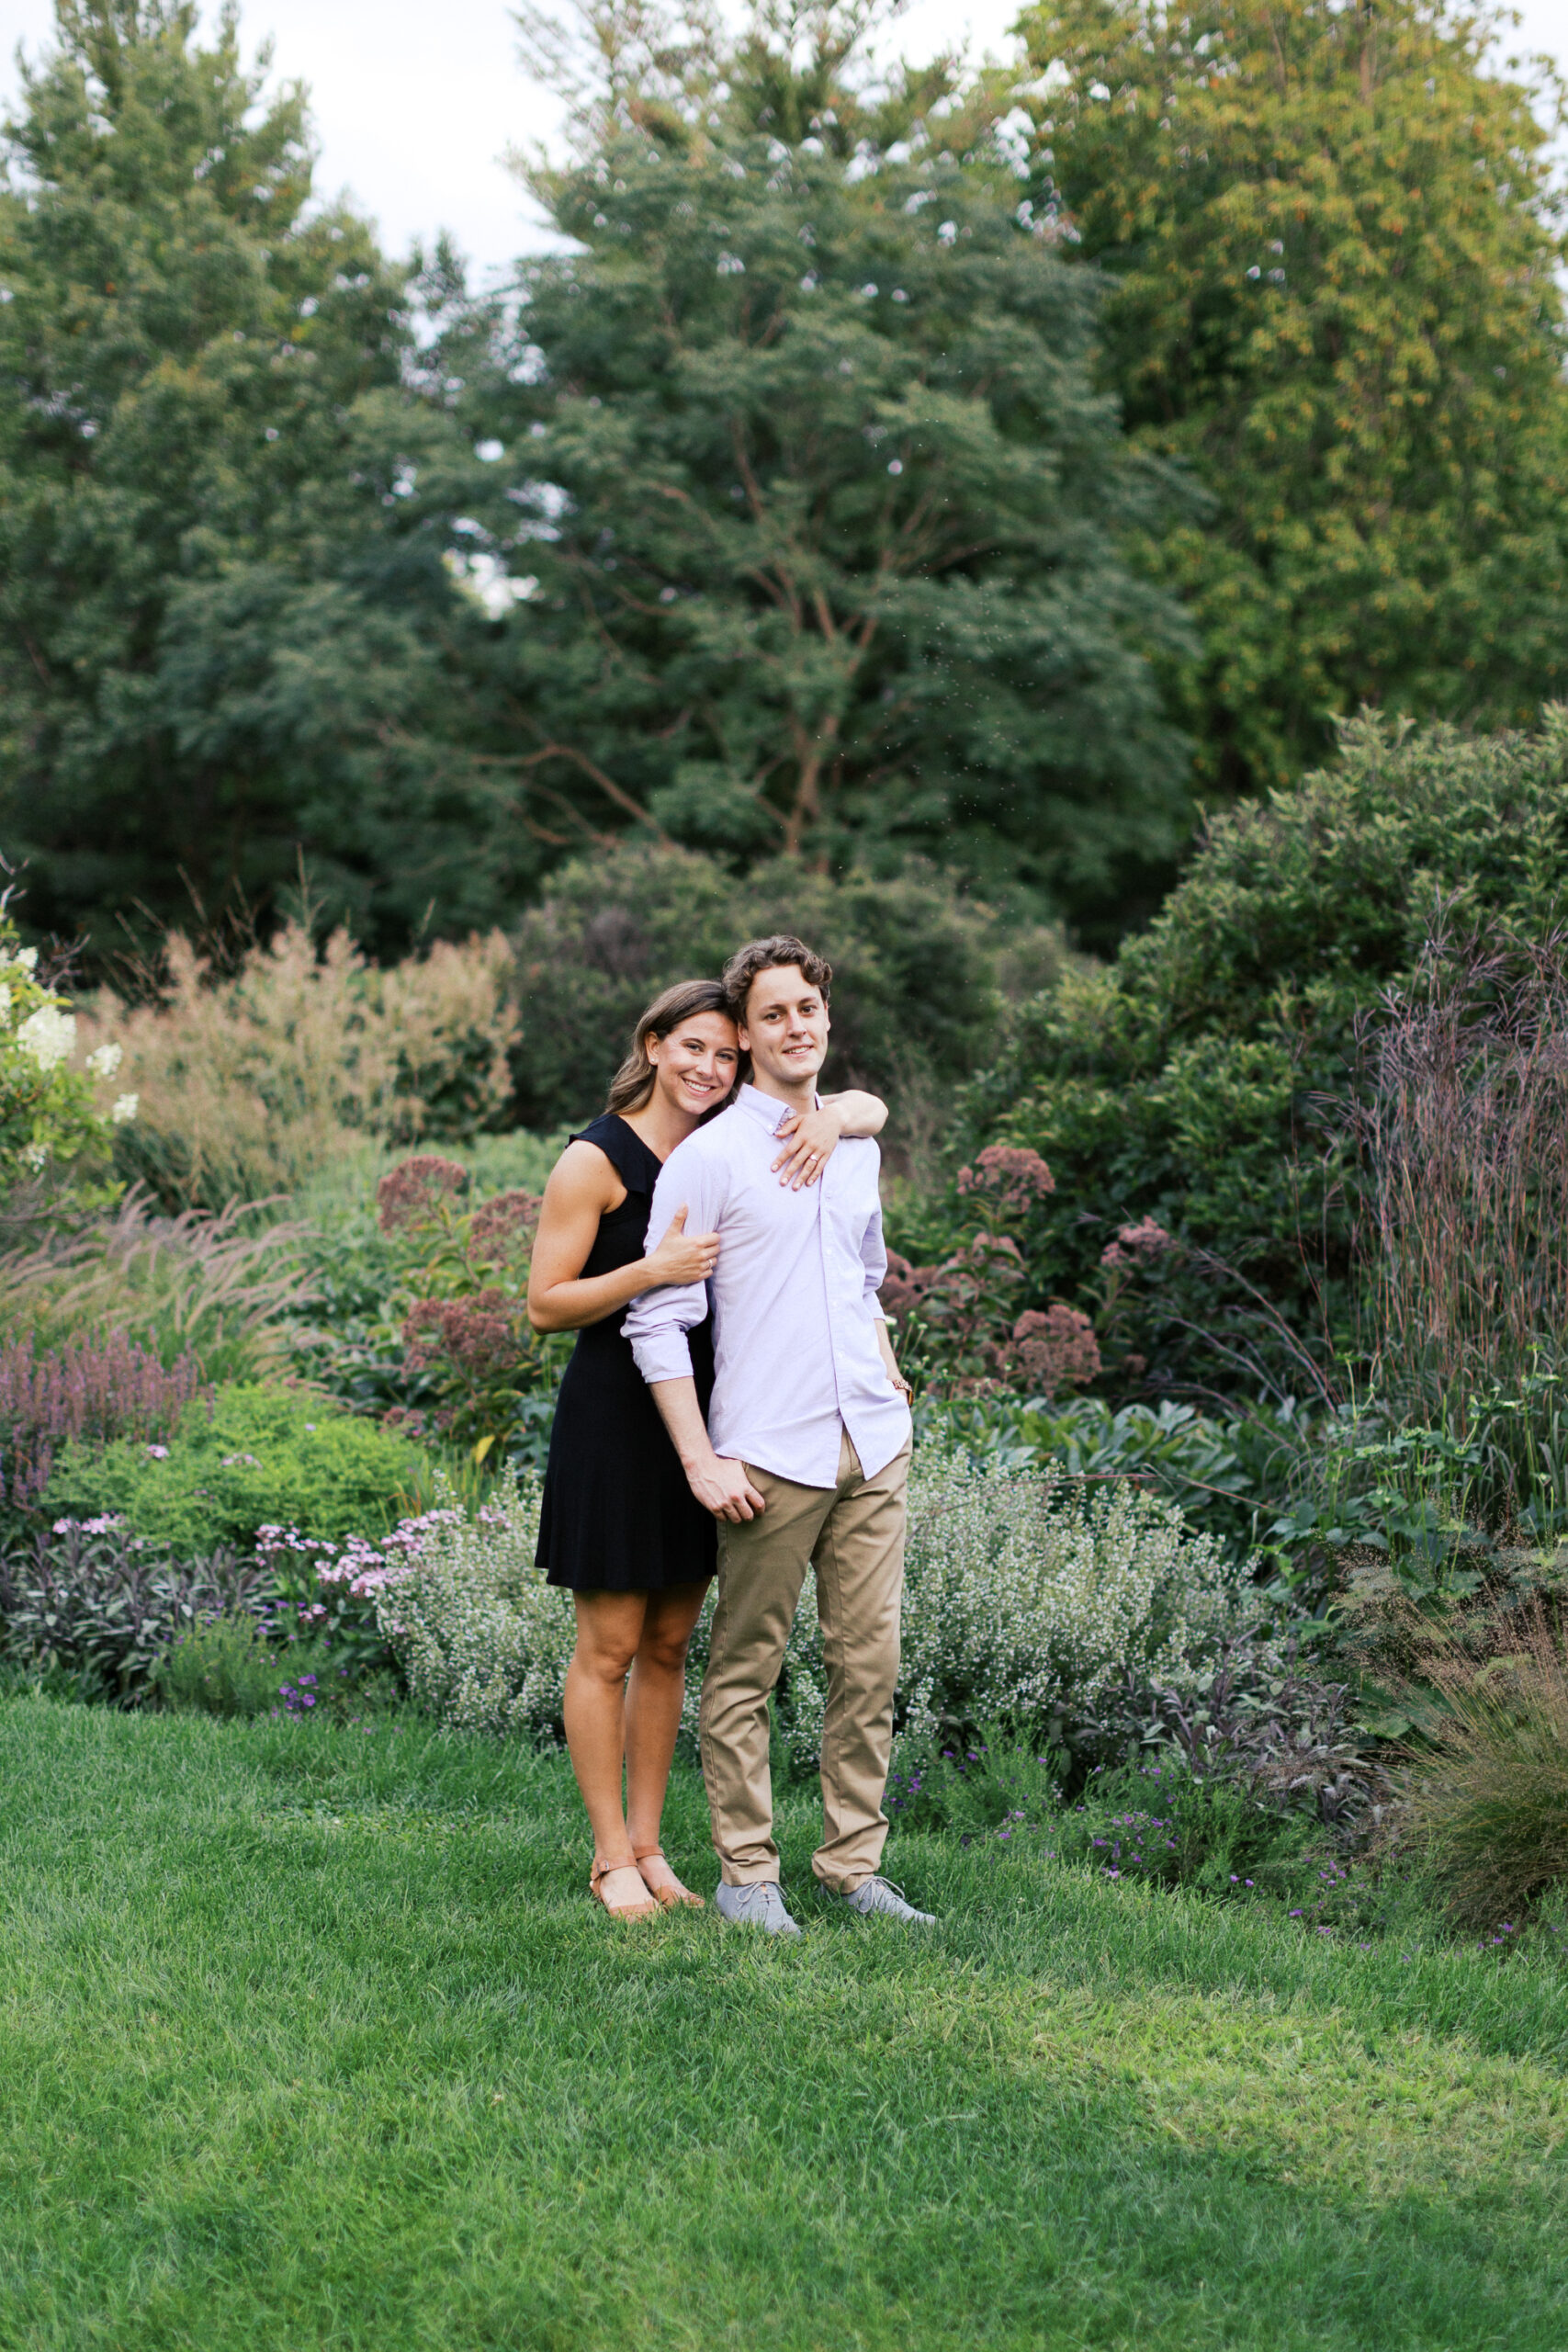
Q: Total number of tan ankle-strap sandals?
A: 2